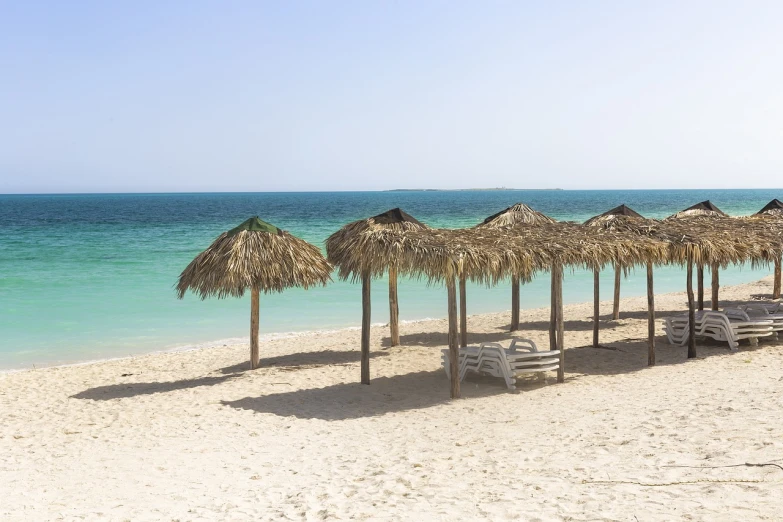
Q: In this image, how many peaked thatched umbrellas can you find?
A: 6